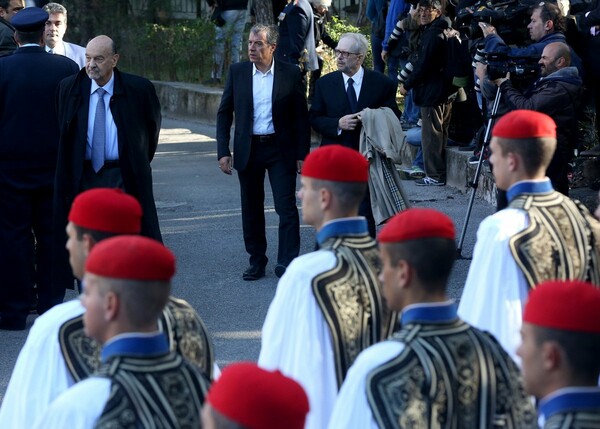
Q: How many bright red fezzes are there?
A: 7